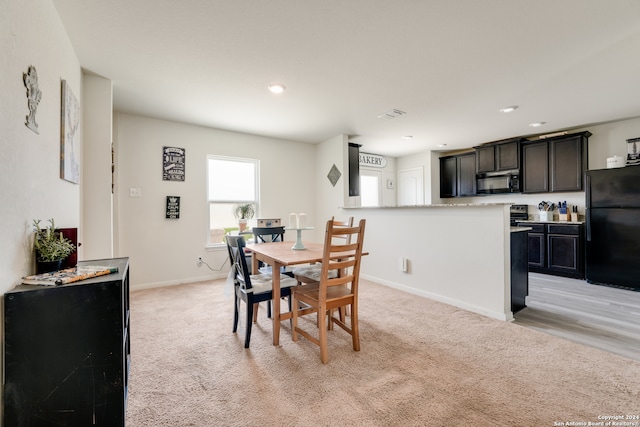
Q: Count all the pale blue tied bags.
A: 0